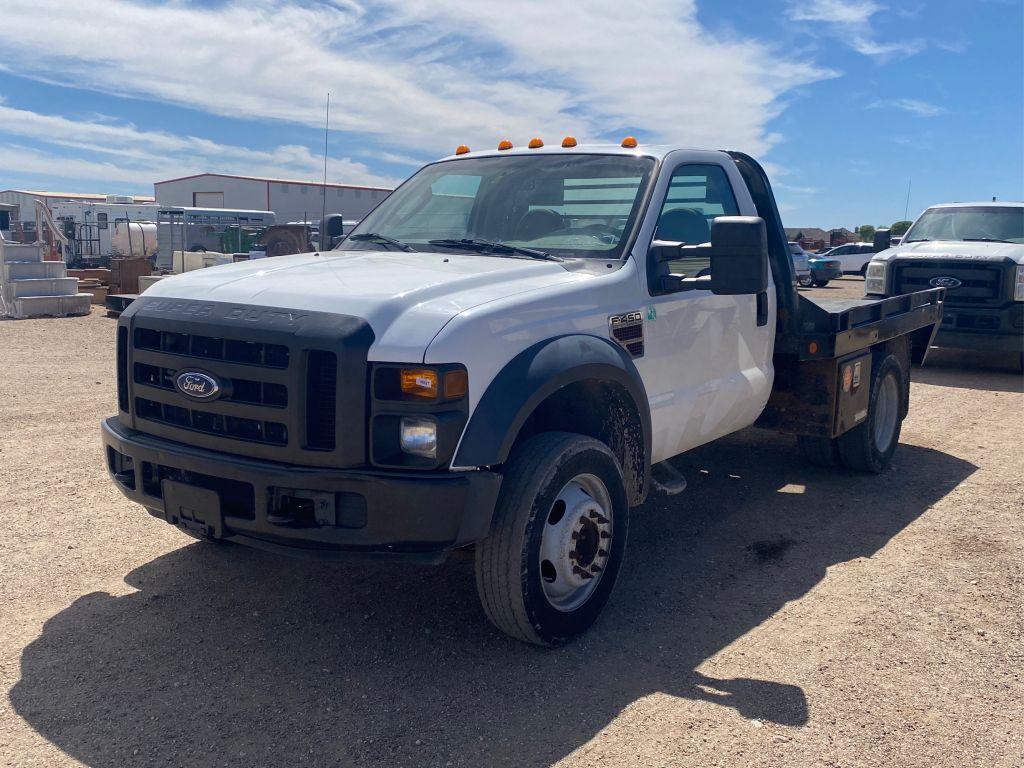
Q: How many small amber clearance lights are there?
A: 5